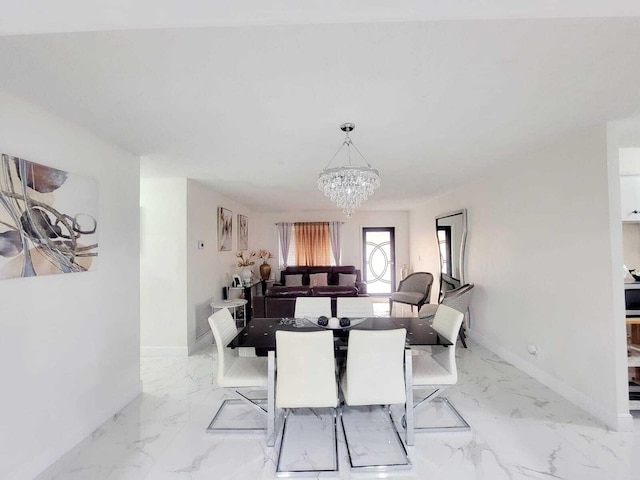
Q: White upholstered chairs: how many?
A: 6